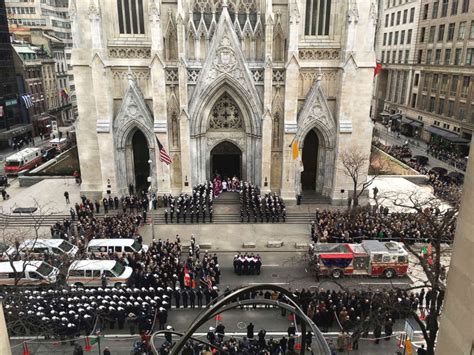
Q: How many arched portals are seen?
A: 3